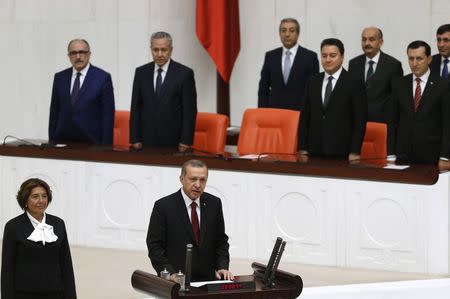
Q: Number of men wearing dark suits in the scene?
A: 8